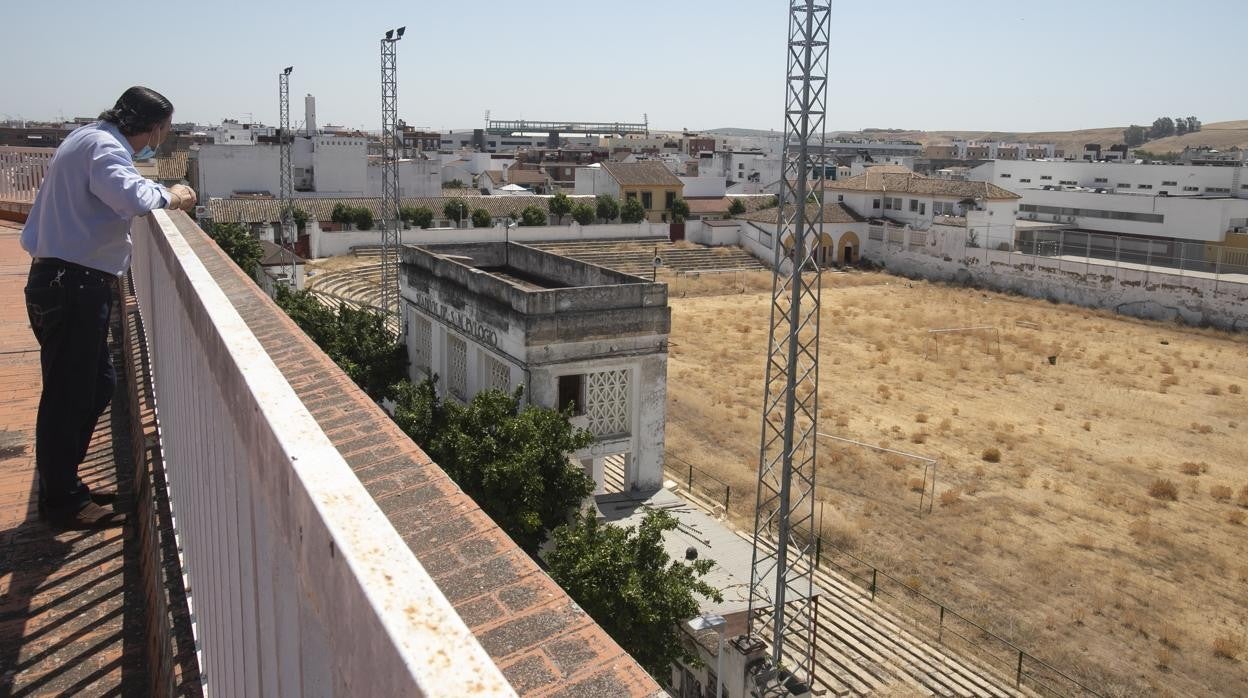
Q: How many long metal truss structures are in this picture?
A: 3